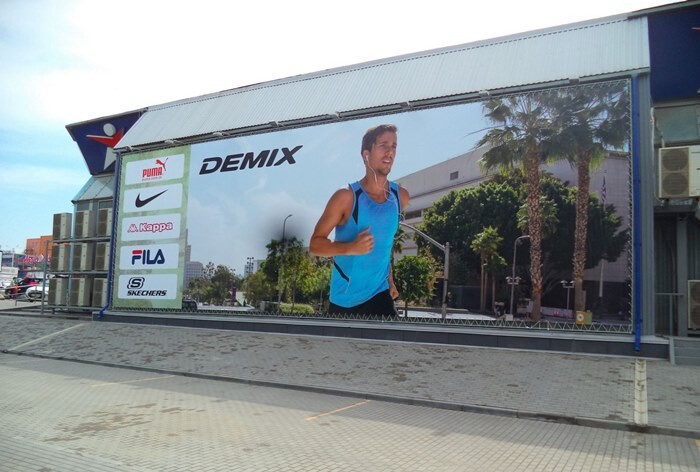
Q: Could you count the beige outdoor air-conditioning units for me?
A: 11